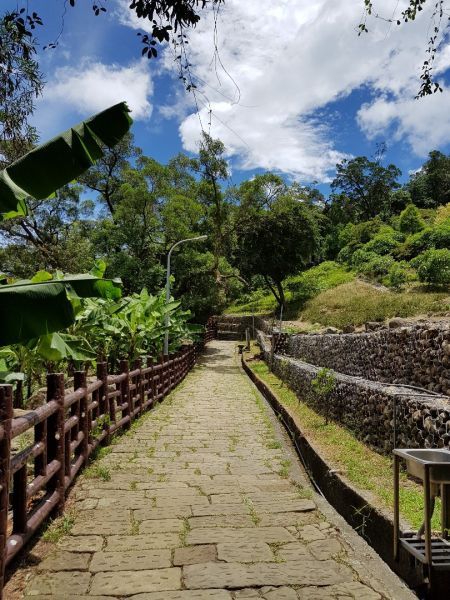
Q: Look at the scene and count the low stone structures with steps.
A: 1